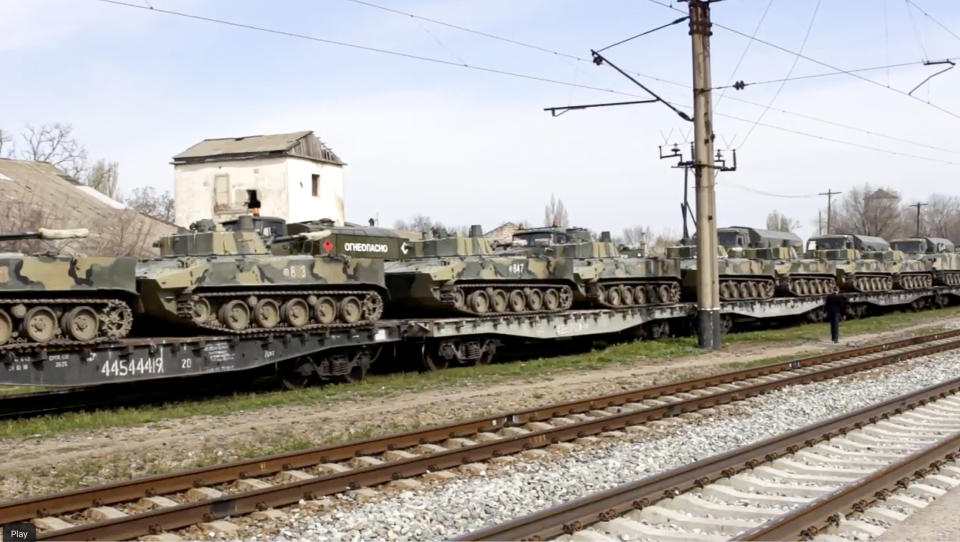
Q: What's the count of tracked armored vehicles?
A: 9